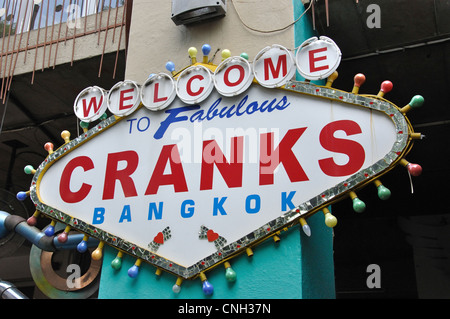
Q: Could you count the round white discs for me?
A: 7